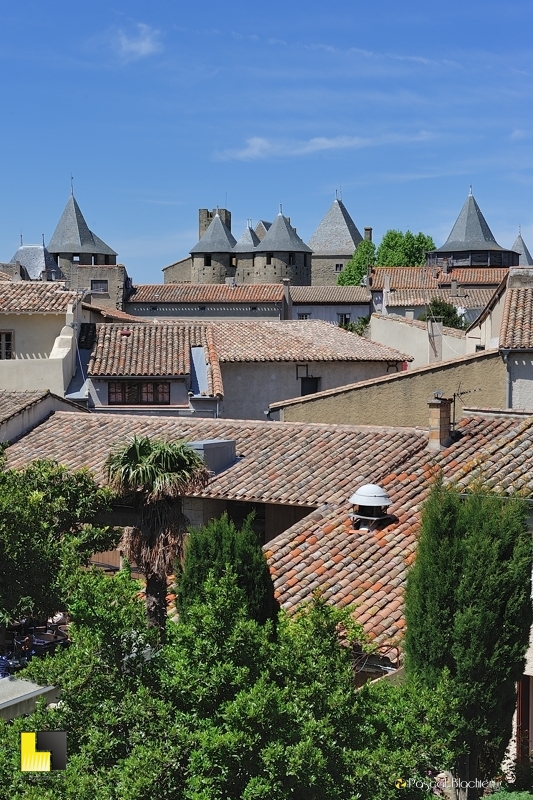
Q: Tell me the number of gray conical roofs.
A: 7